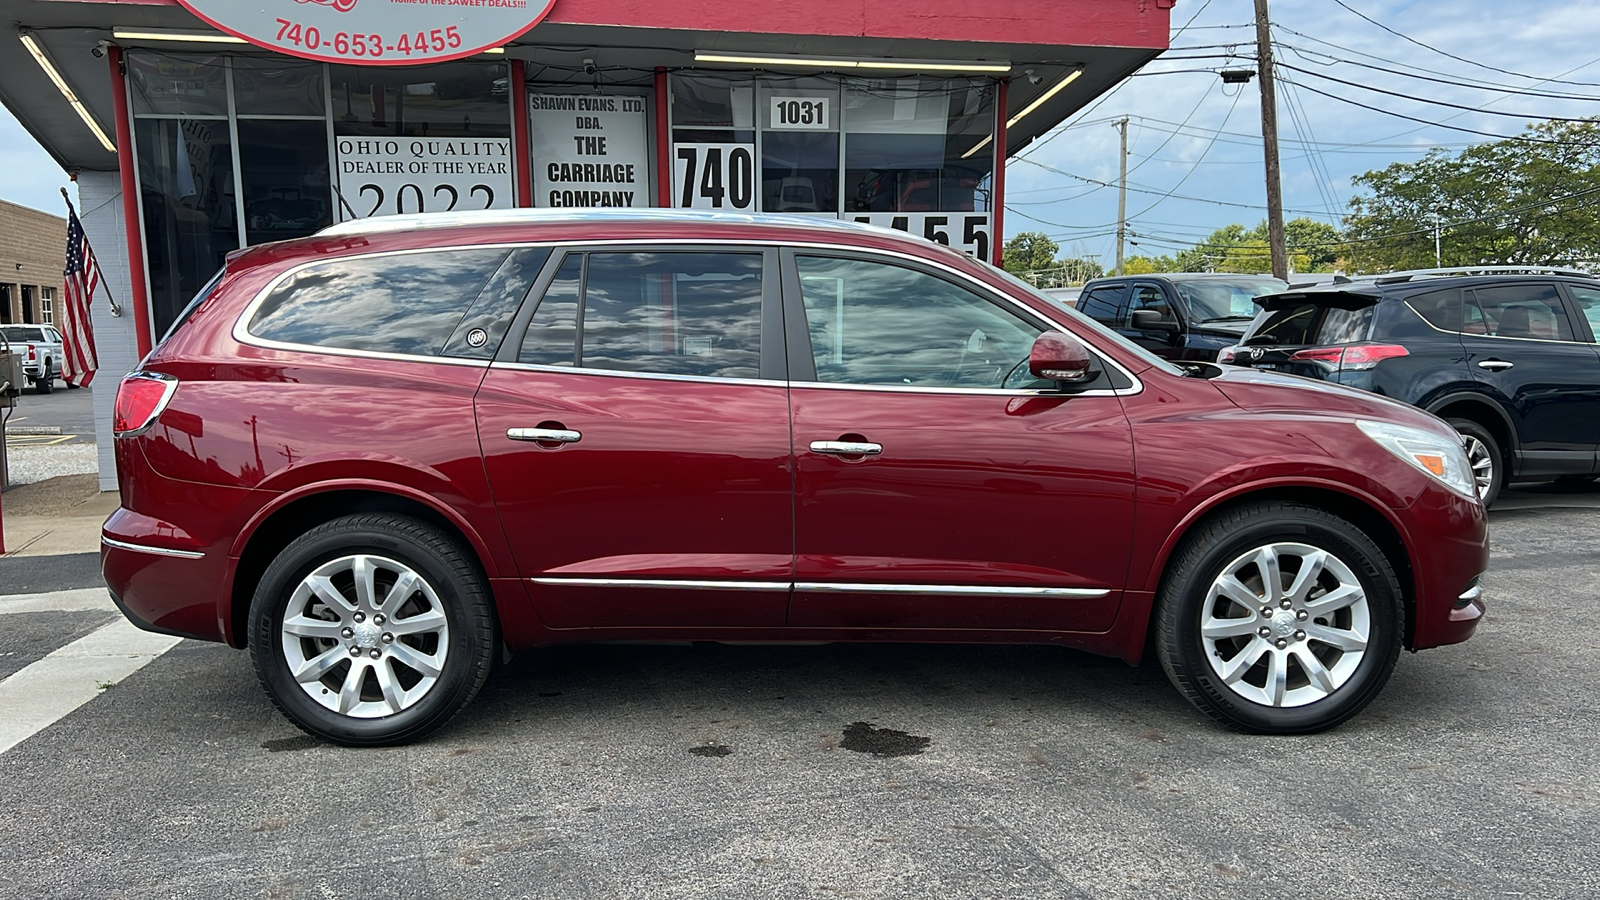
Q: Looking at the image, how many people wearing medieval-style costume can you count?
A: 0